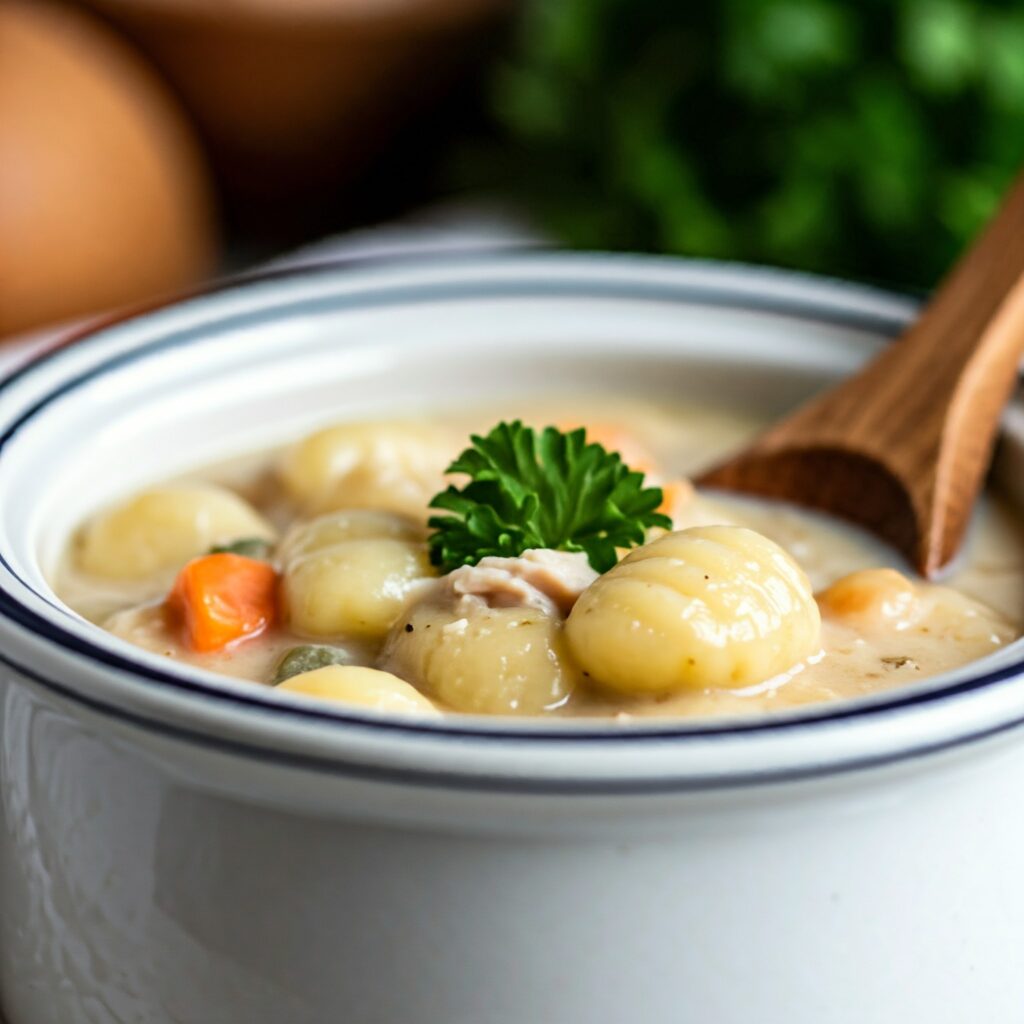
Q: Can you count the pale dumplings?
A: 6